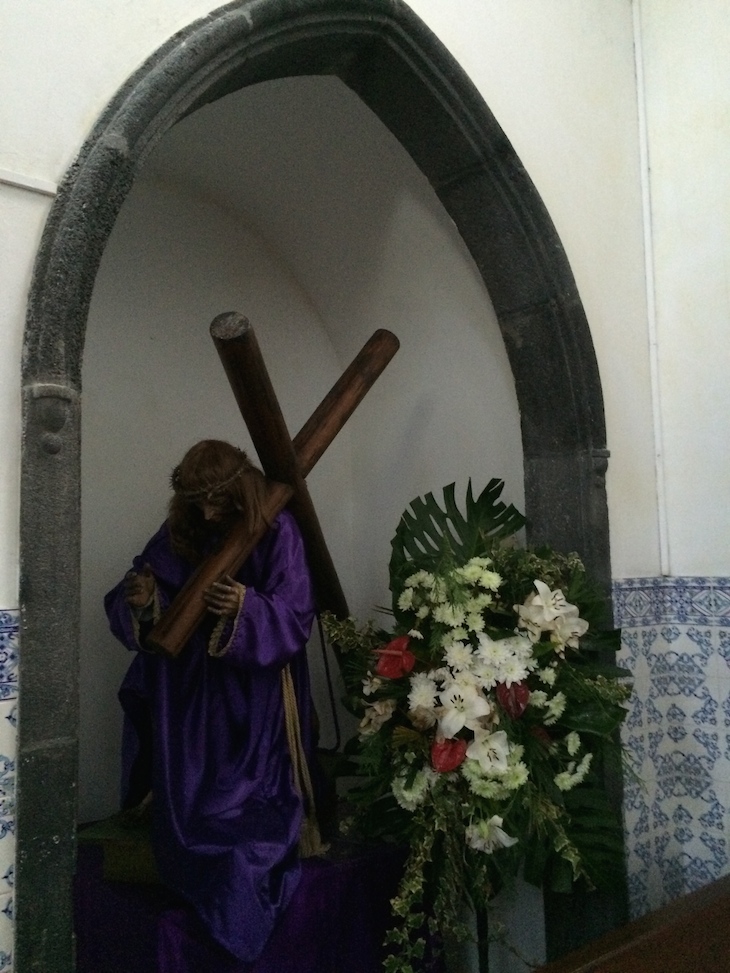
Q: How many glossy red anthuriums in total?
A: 3